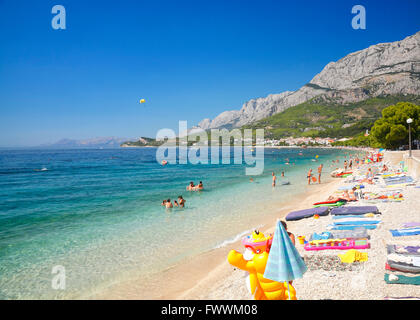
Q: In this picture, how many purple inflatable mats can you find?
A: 2